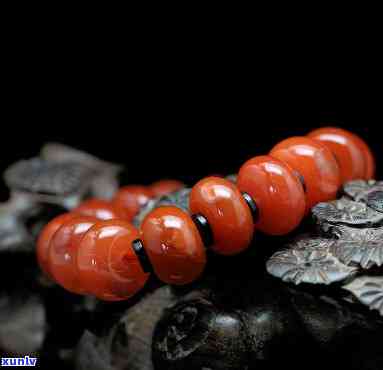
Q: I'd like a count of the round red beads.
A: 11